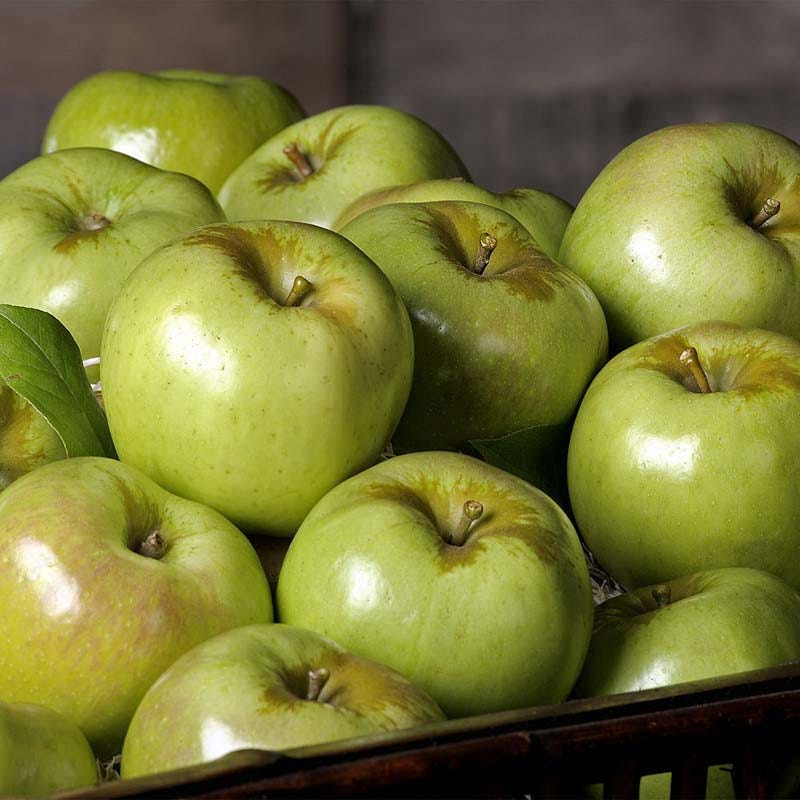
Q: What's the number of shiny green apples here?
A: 14